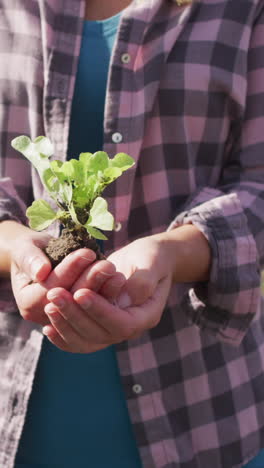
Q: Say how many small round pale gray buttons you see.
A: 4